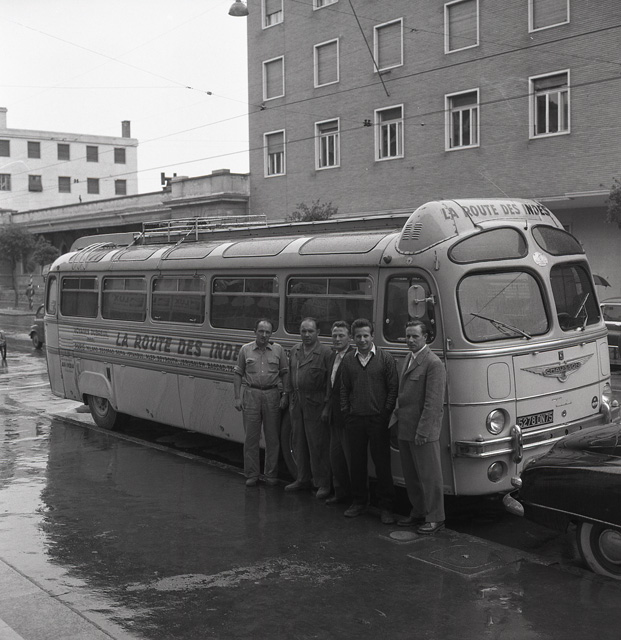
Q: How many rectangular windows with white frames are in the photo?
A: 12